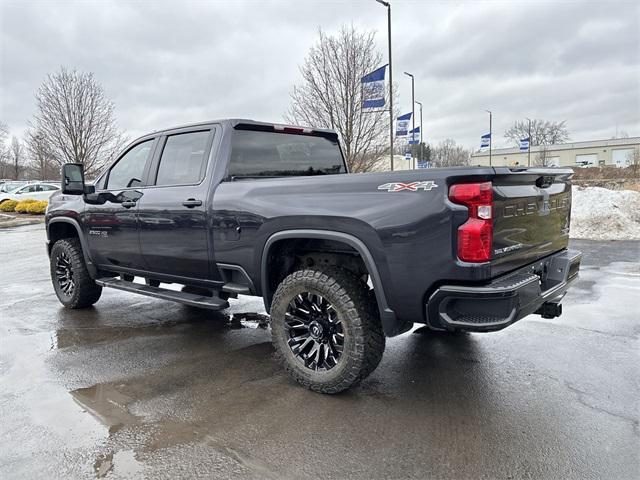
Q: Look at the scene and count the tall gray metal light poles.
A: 5